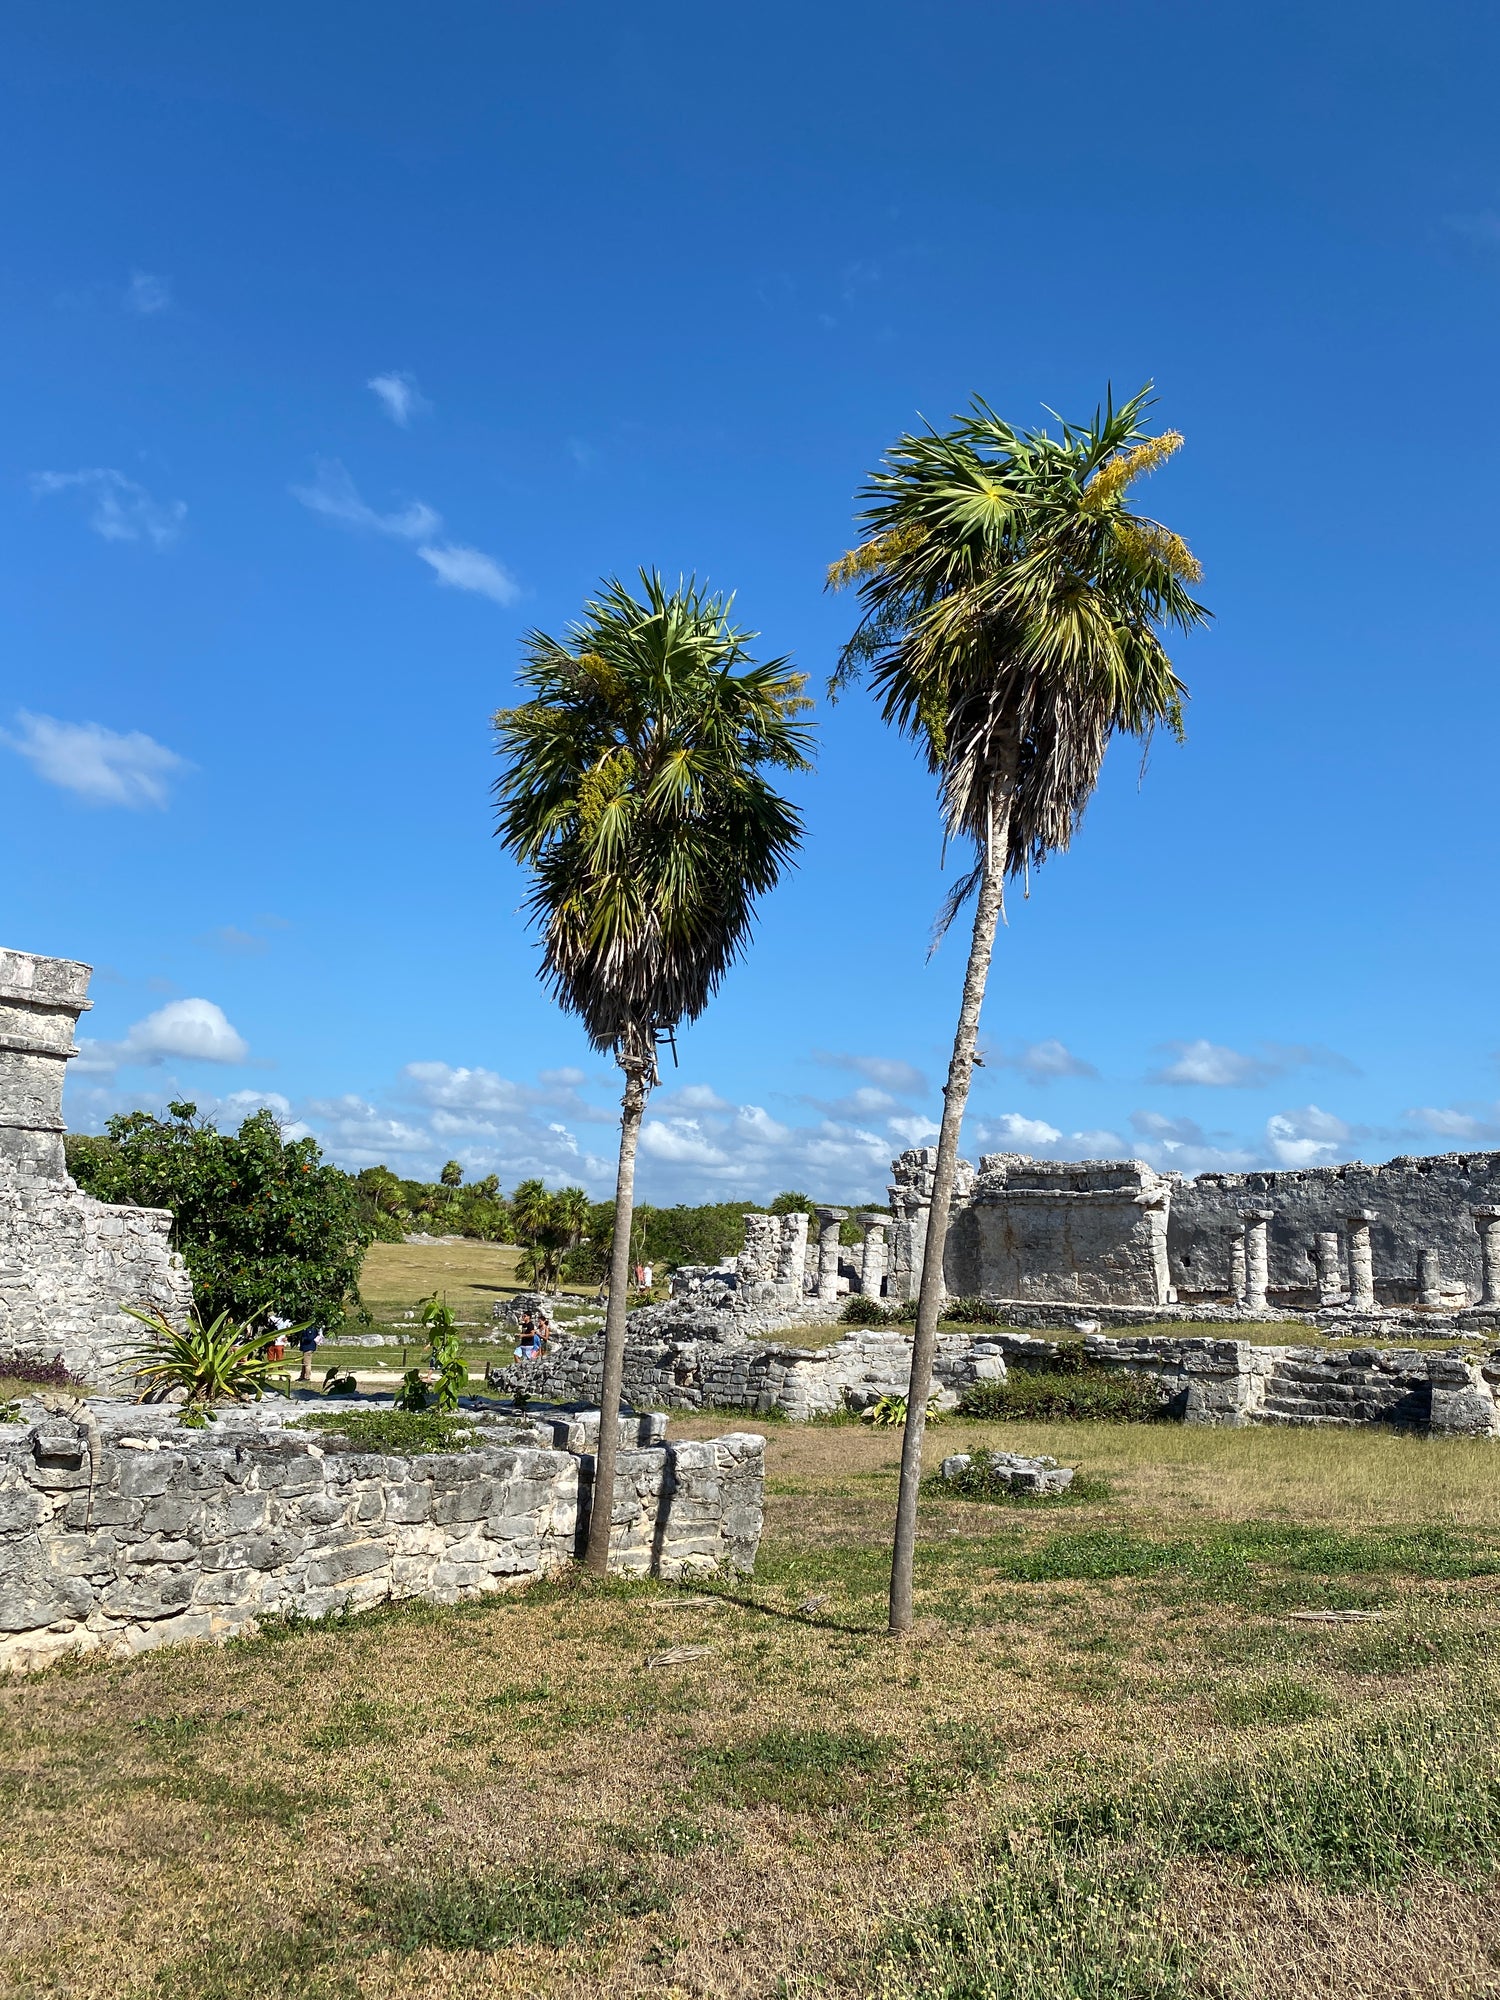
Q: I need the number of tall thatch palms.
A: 2